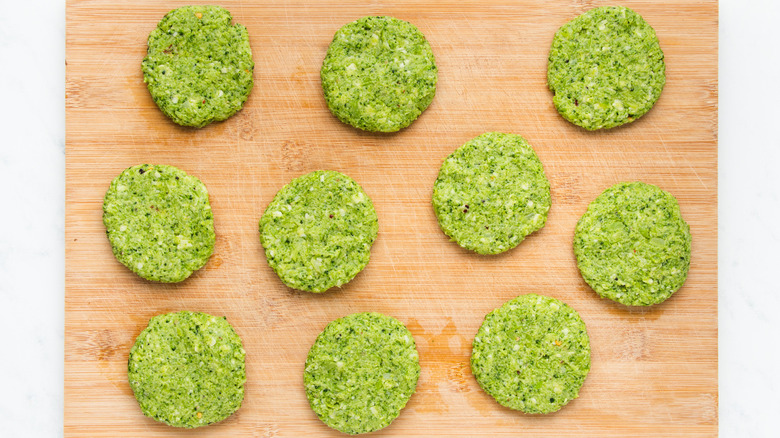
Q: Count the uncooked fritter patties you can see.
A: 10